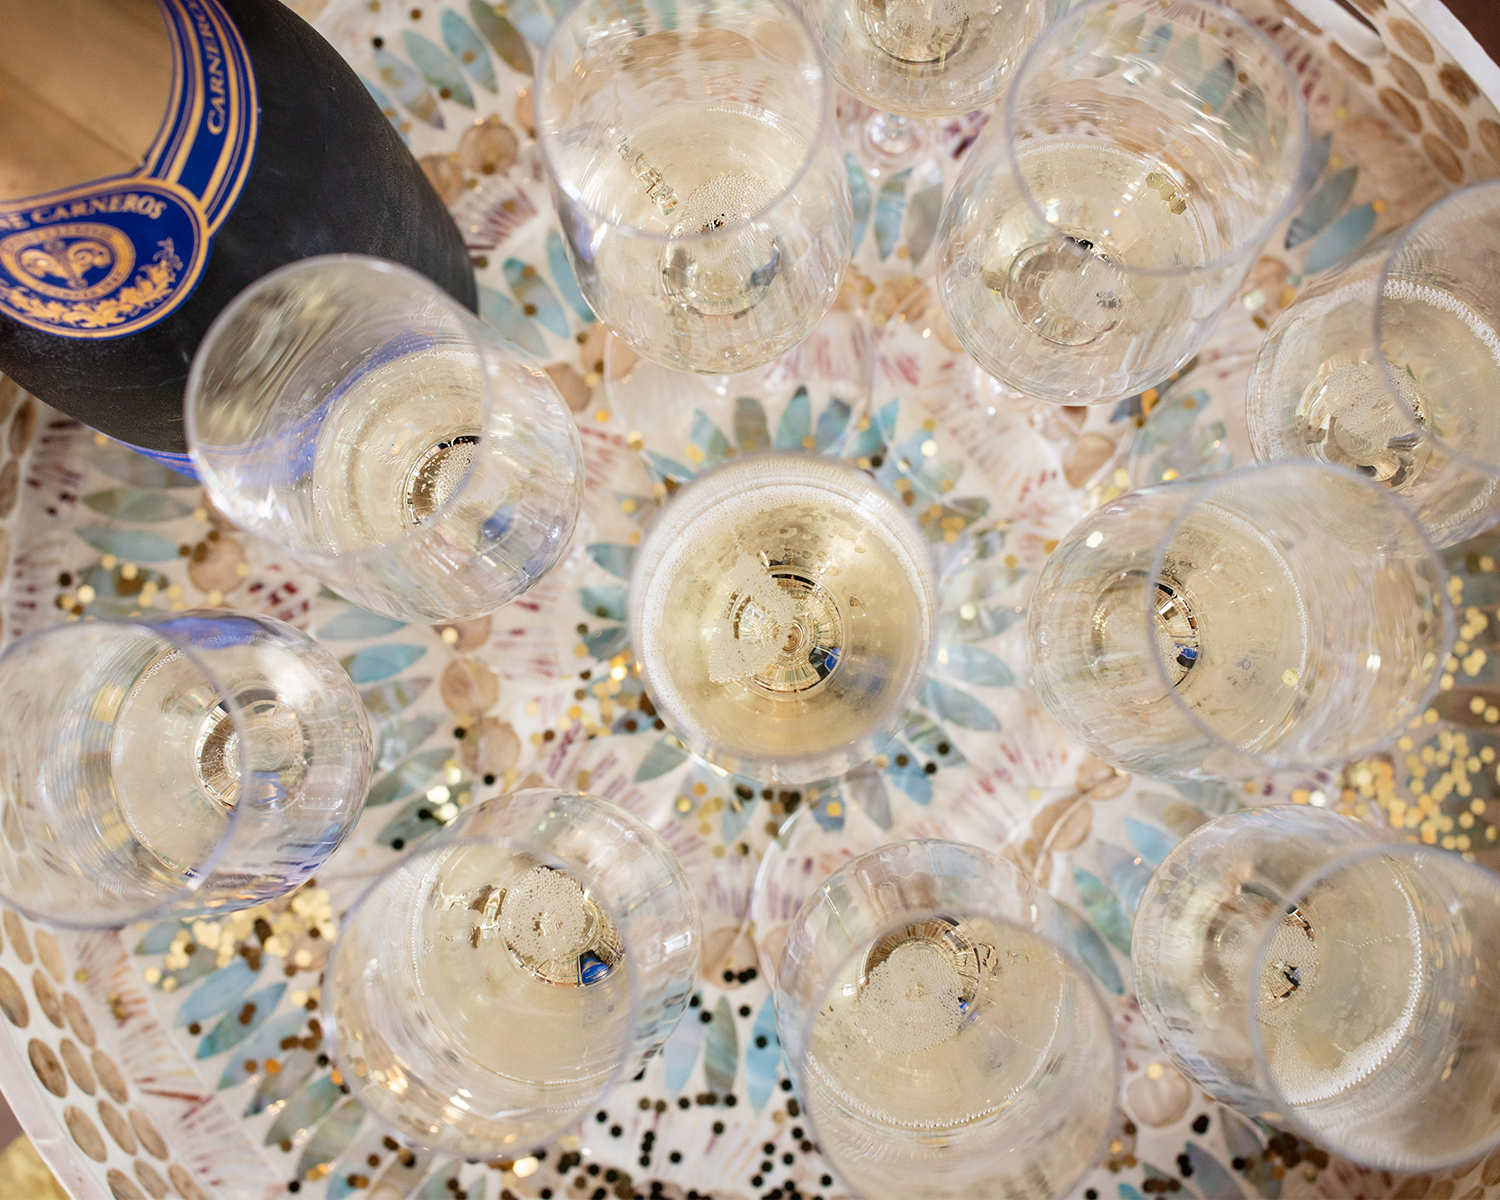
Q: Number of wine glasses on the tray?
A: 11